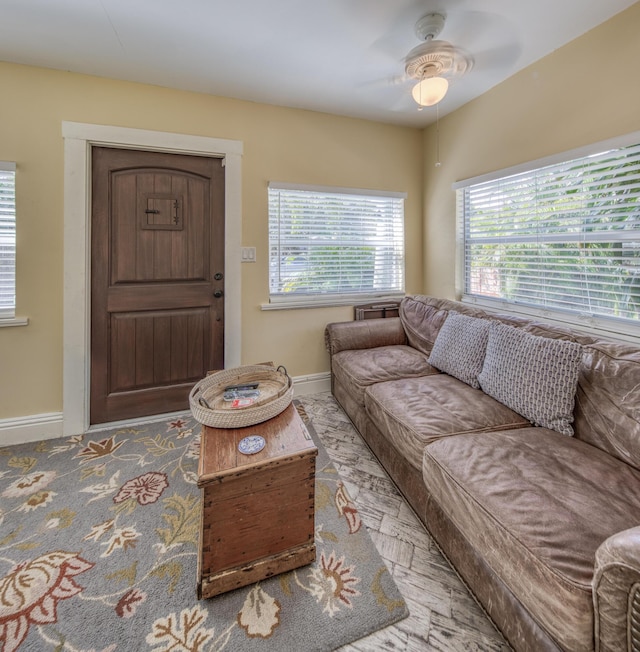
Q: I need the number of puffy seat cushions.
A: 3